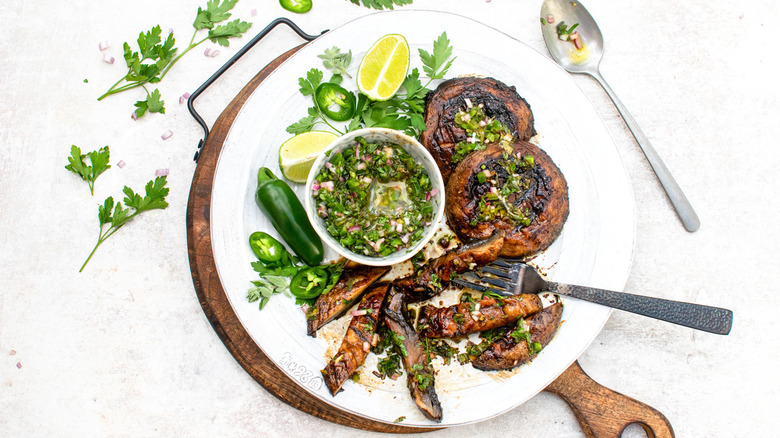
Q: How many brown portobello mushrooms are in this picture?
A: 2